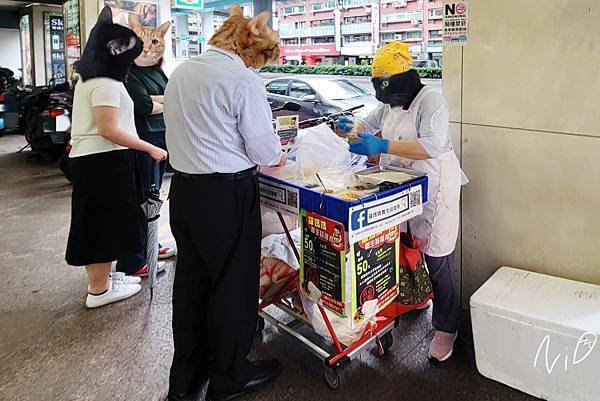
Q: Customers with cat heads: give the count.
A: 3